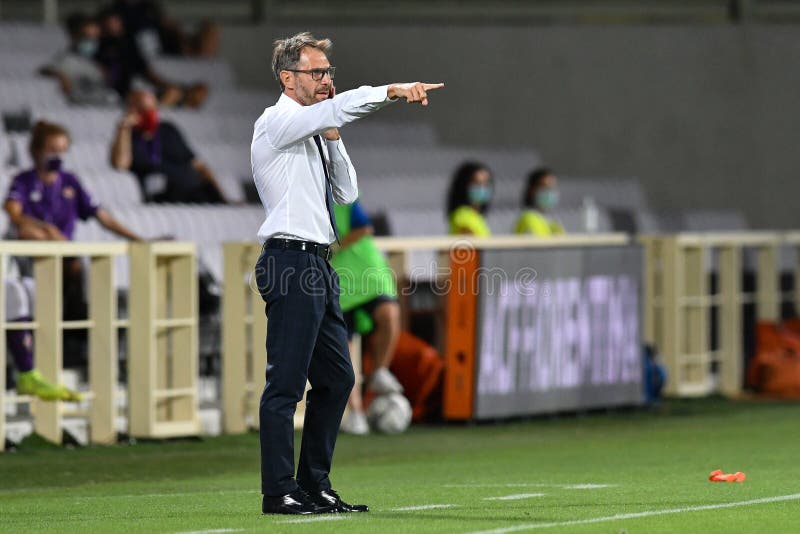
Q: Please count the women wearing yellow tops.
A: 2